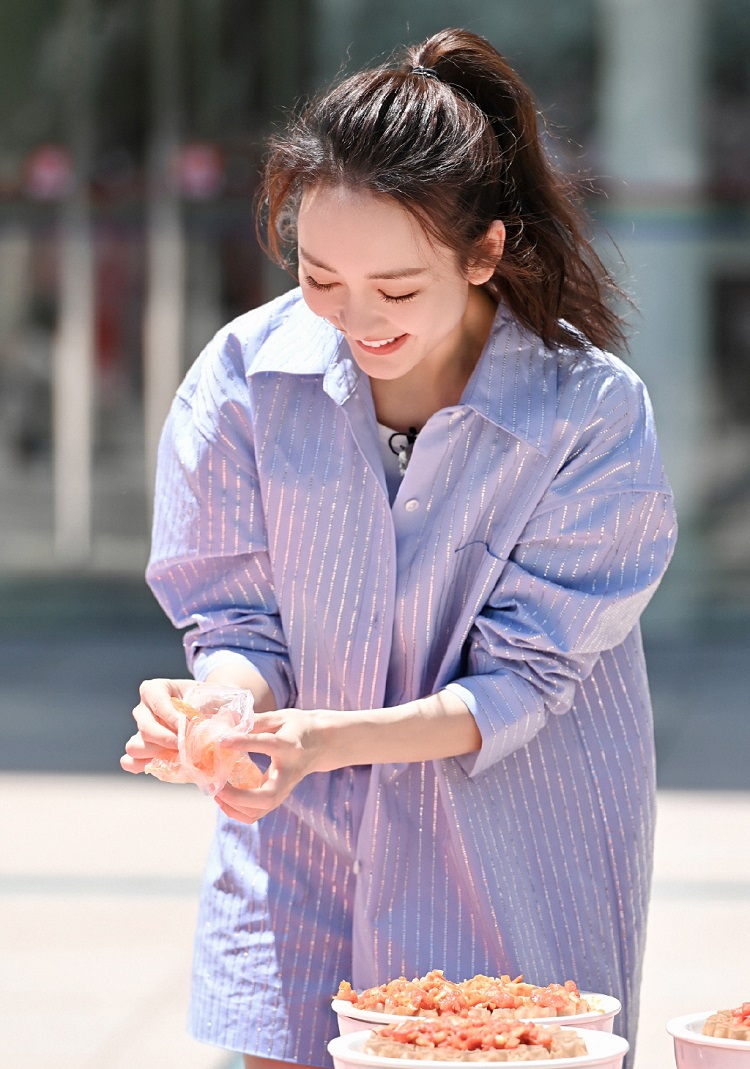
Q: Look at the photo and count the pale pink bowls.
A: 3